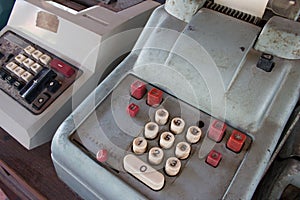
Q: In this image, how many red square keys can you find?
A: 6